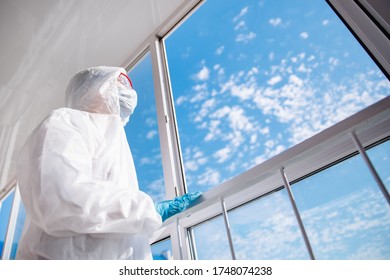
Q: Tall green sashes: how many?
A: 0